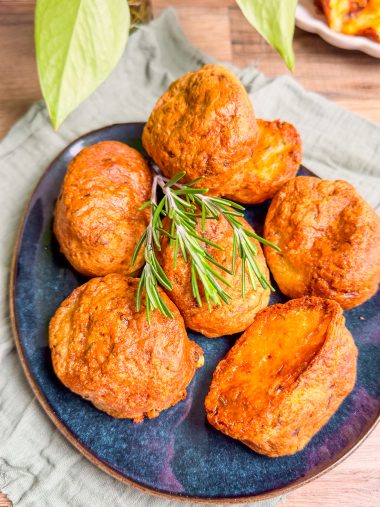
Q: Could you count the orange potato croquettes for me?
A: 7